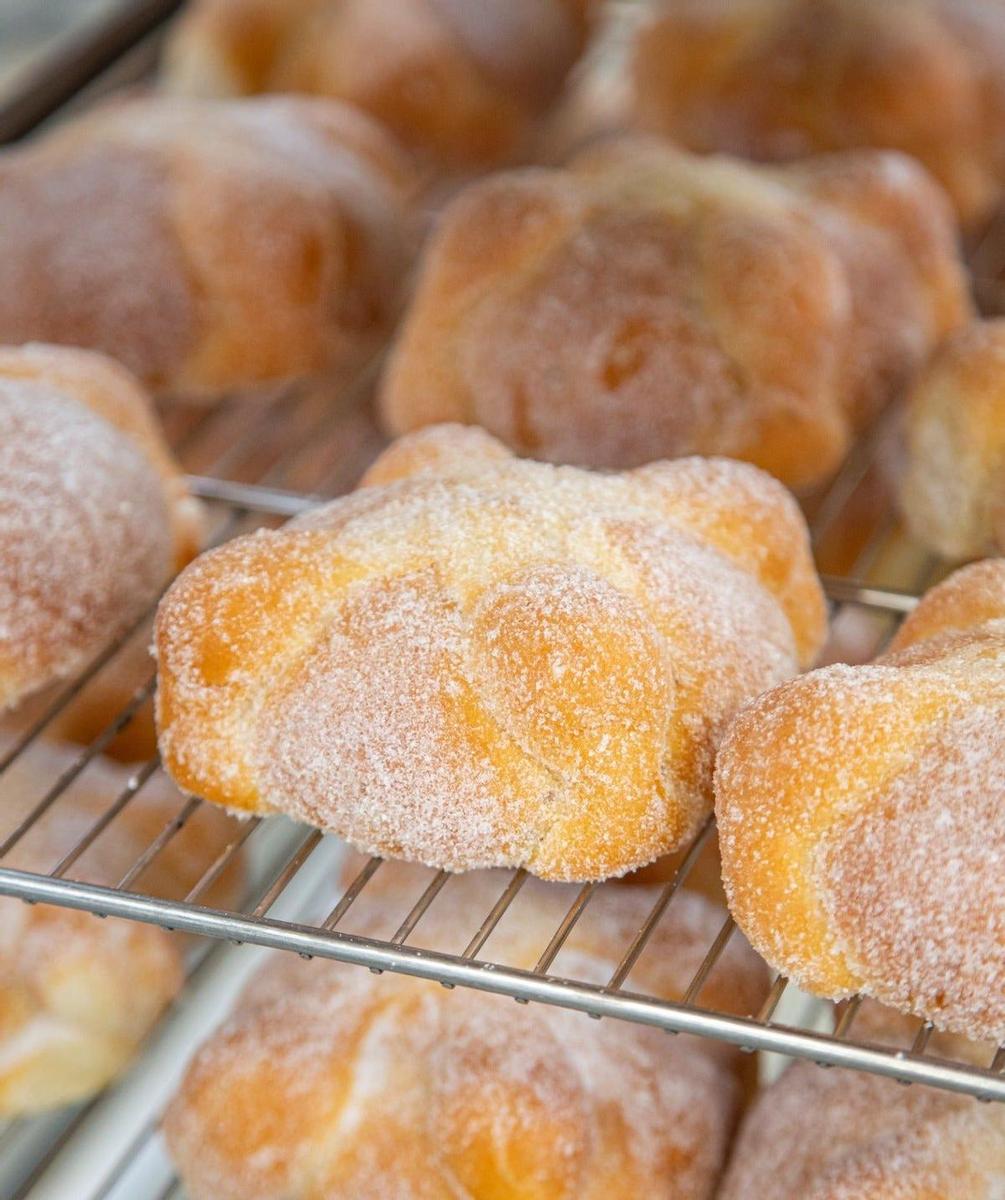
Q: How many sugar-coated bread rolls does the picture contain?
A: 11